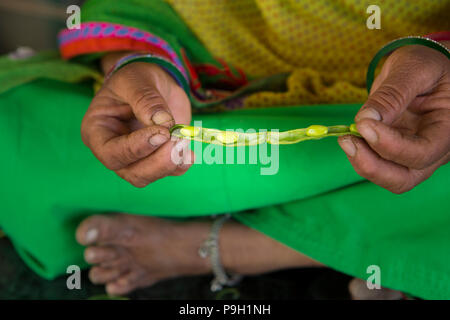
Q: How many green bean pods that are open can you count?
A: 1